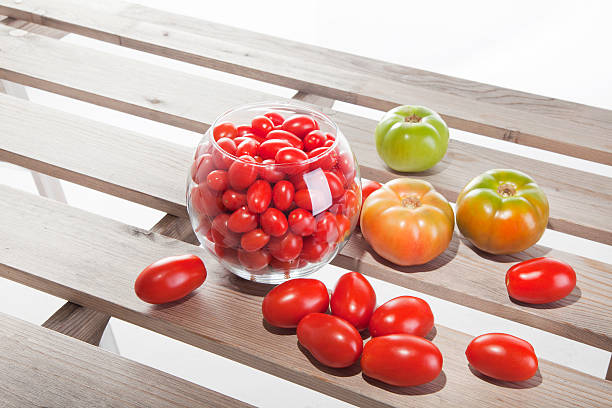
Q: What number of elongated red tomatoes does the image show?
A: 8